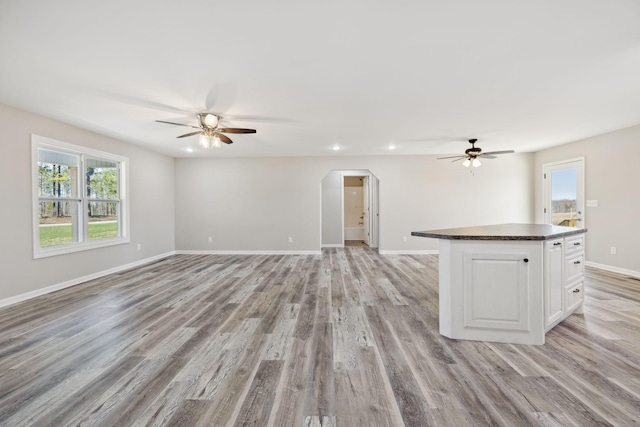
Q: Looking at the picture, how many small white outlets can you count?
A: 5